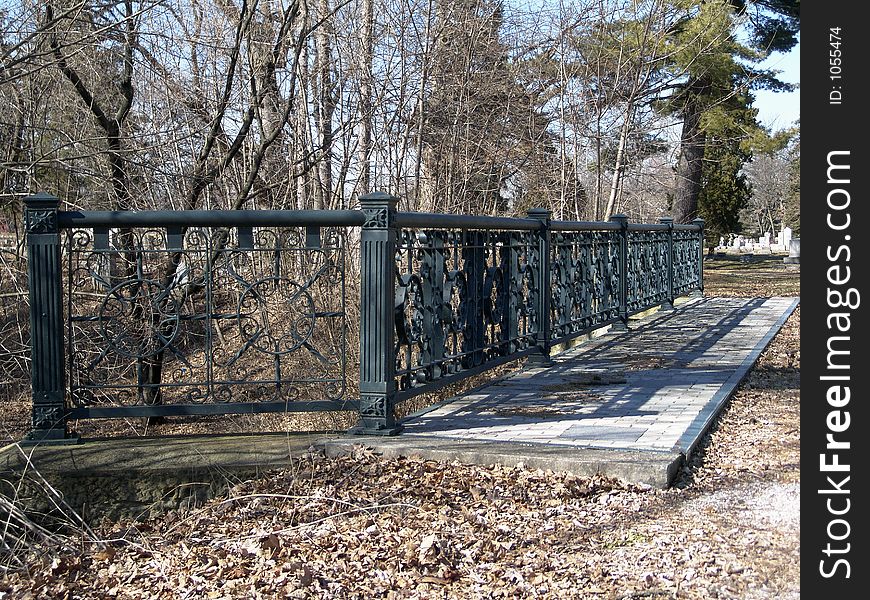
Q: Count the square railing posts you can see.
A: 6